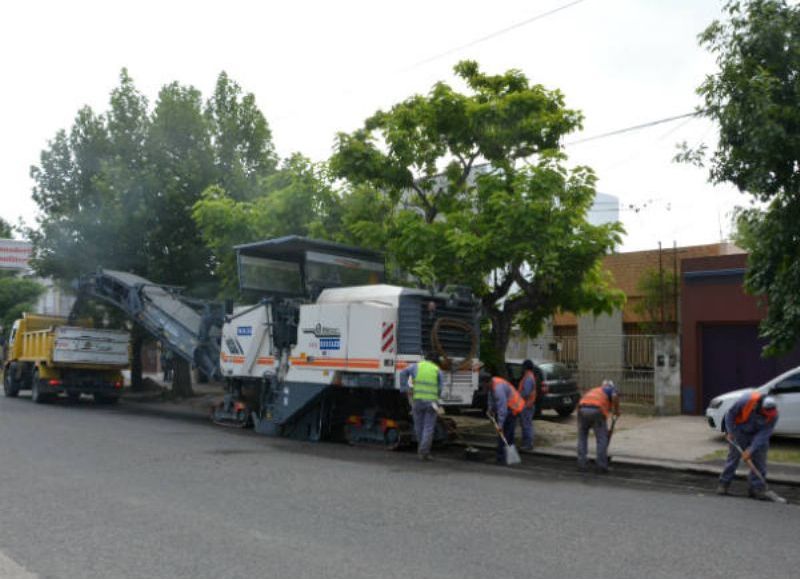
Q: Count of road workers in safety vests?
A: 5